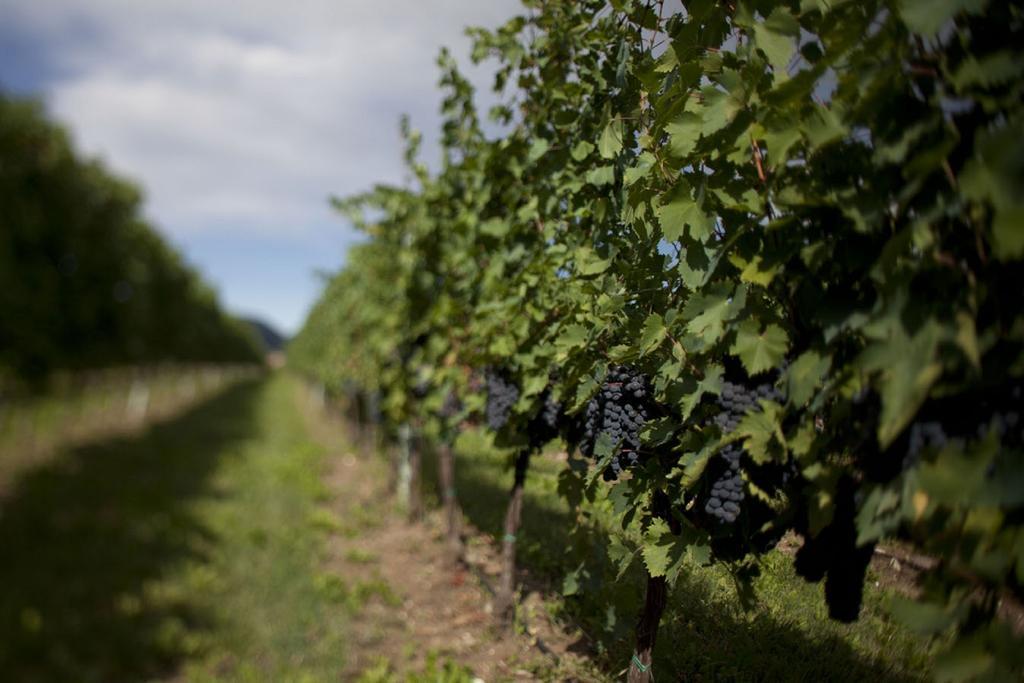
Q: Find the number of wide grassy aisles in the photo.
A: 1